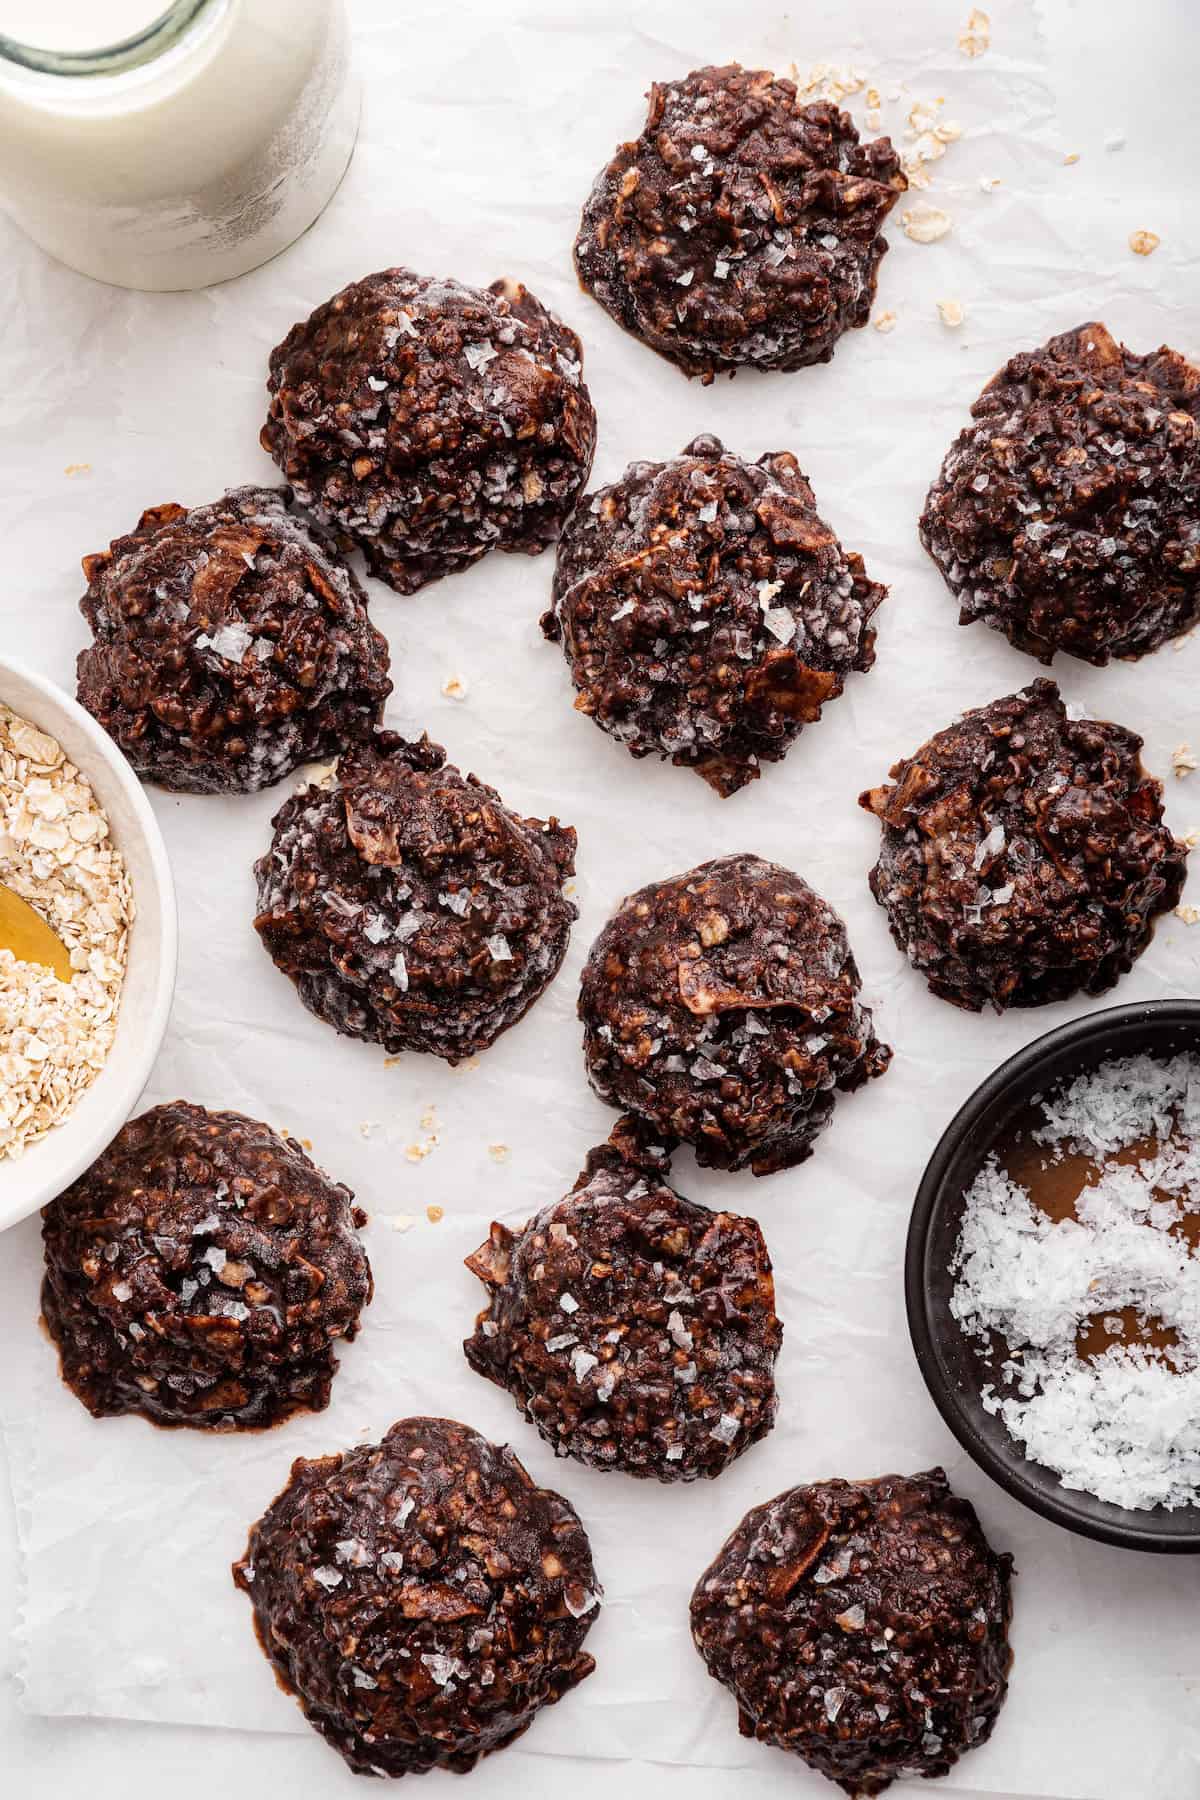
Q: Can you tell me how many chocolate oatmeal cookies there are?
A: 12